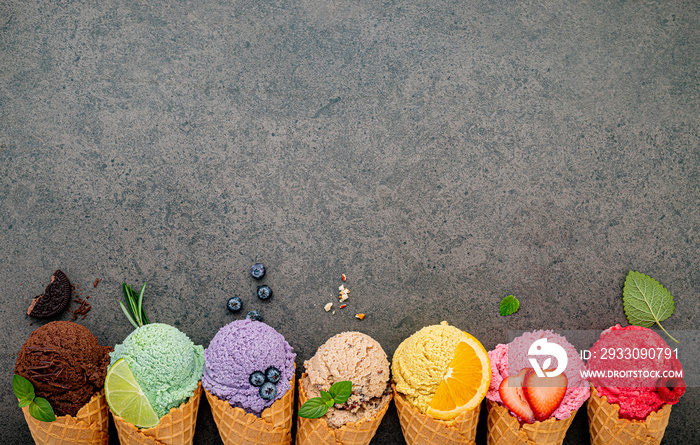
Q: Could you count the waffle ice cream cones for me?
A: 7